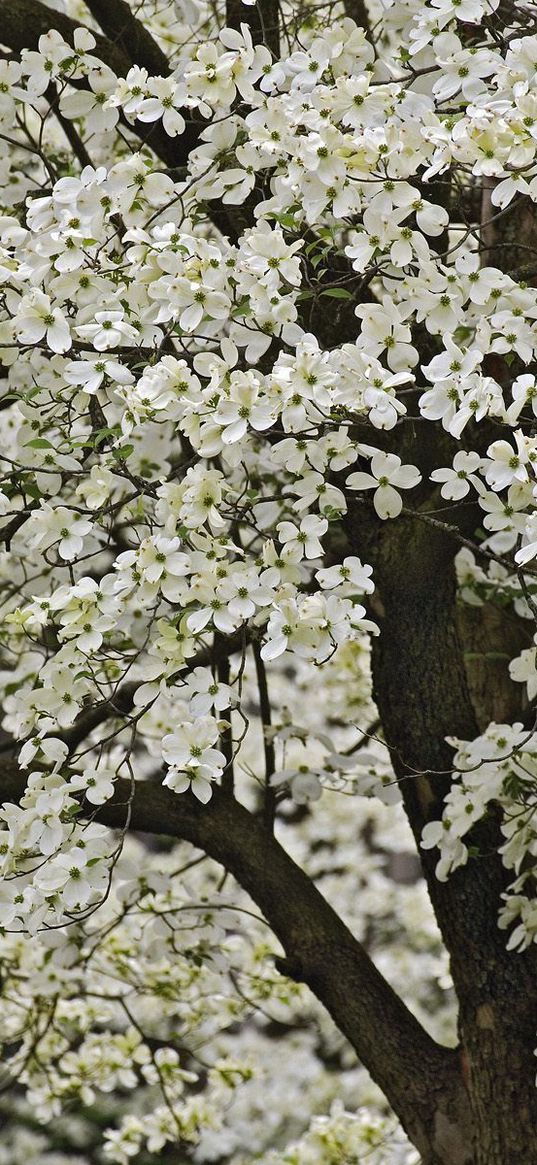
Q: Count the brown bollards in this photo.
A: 0